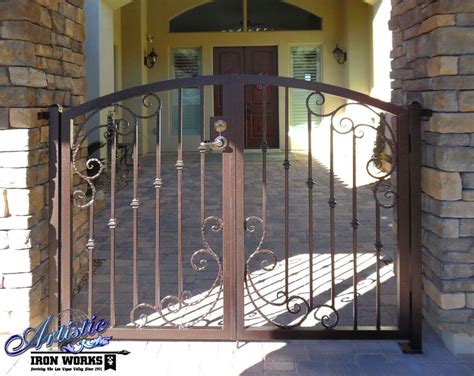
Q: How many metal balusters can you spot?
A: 12